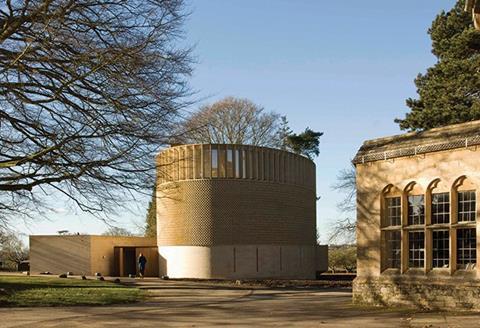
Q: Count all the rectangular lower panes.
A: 4